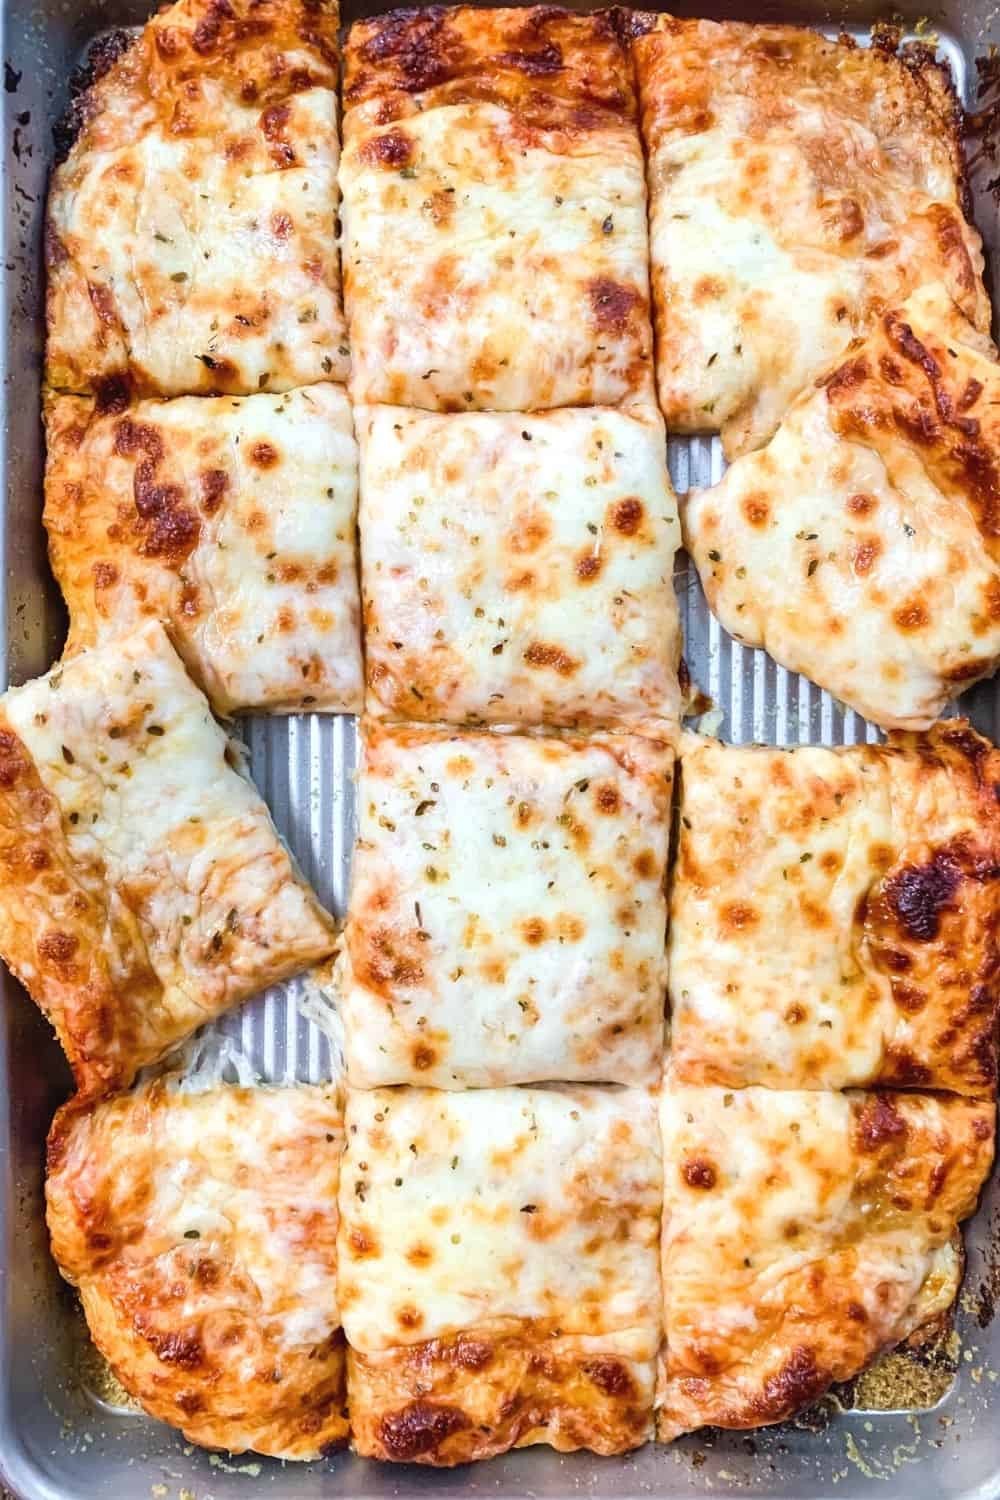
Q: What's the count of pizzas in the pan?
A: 12